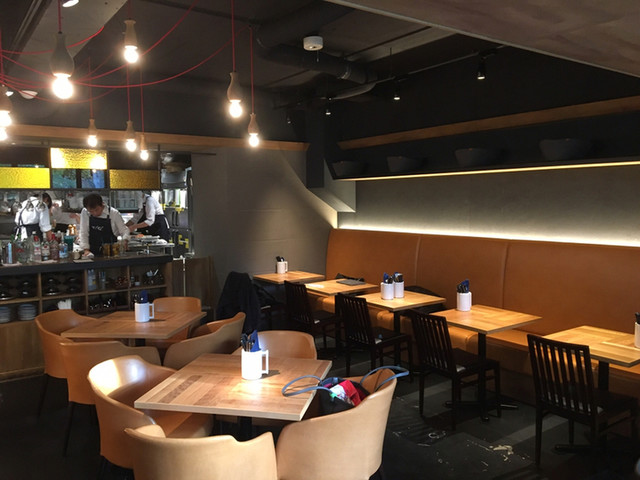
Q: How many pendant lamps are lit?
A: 9